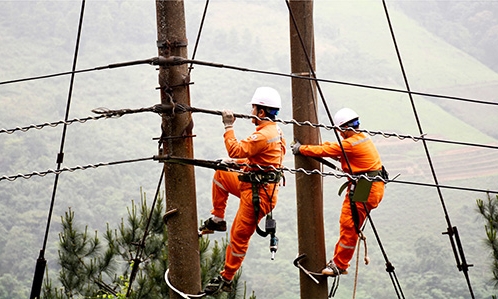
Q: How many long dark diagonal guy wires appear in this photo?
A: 4